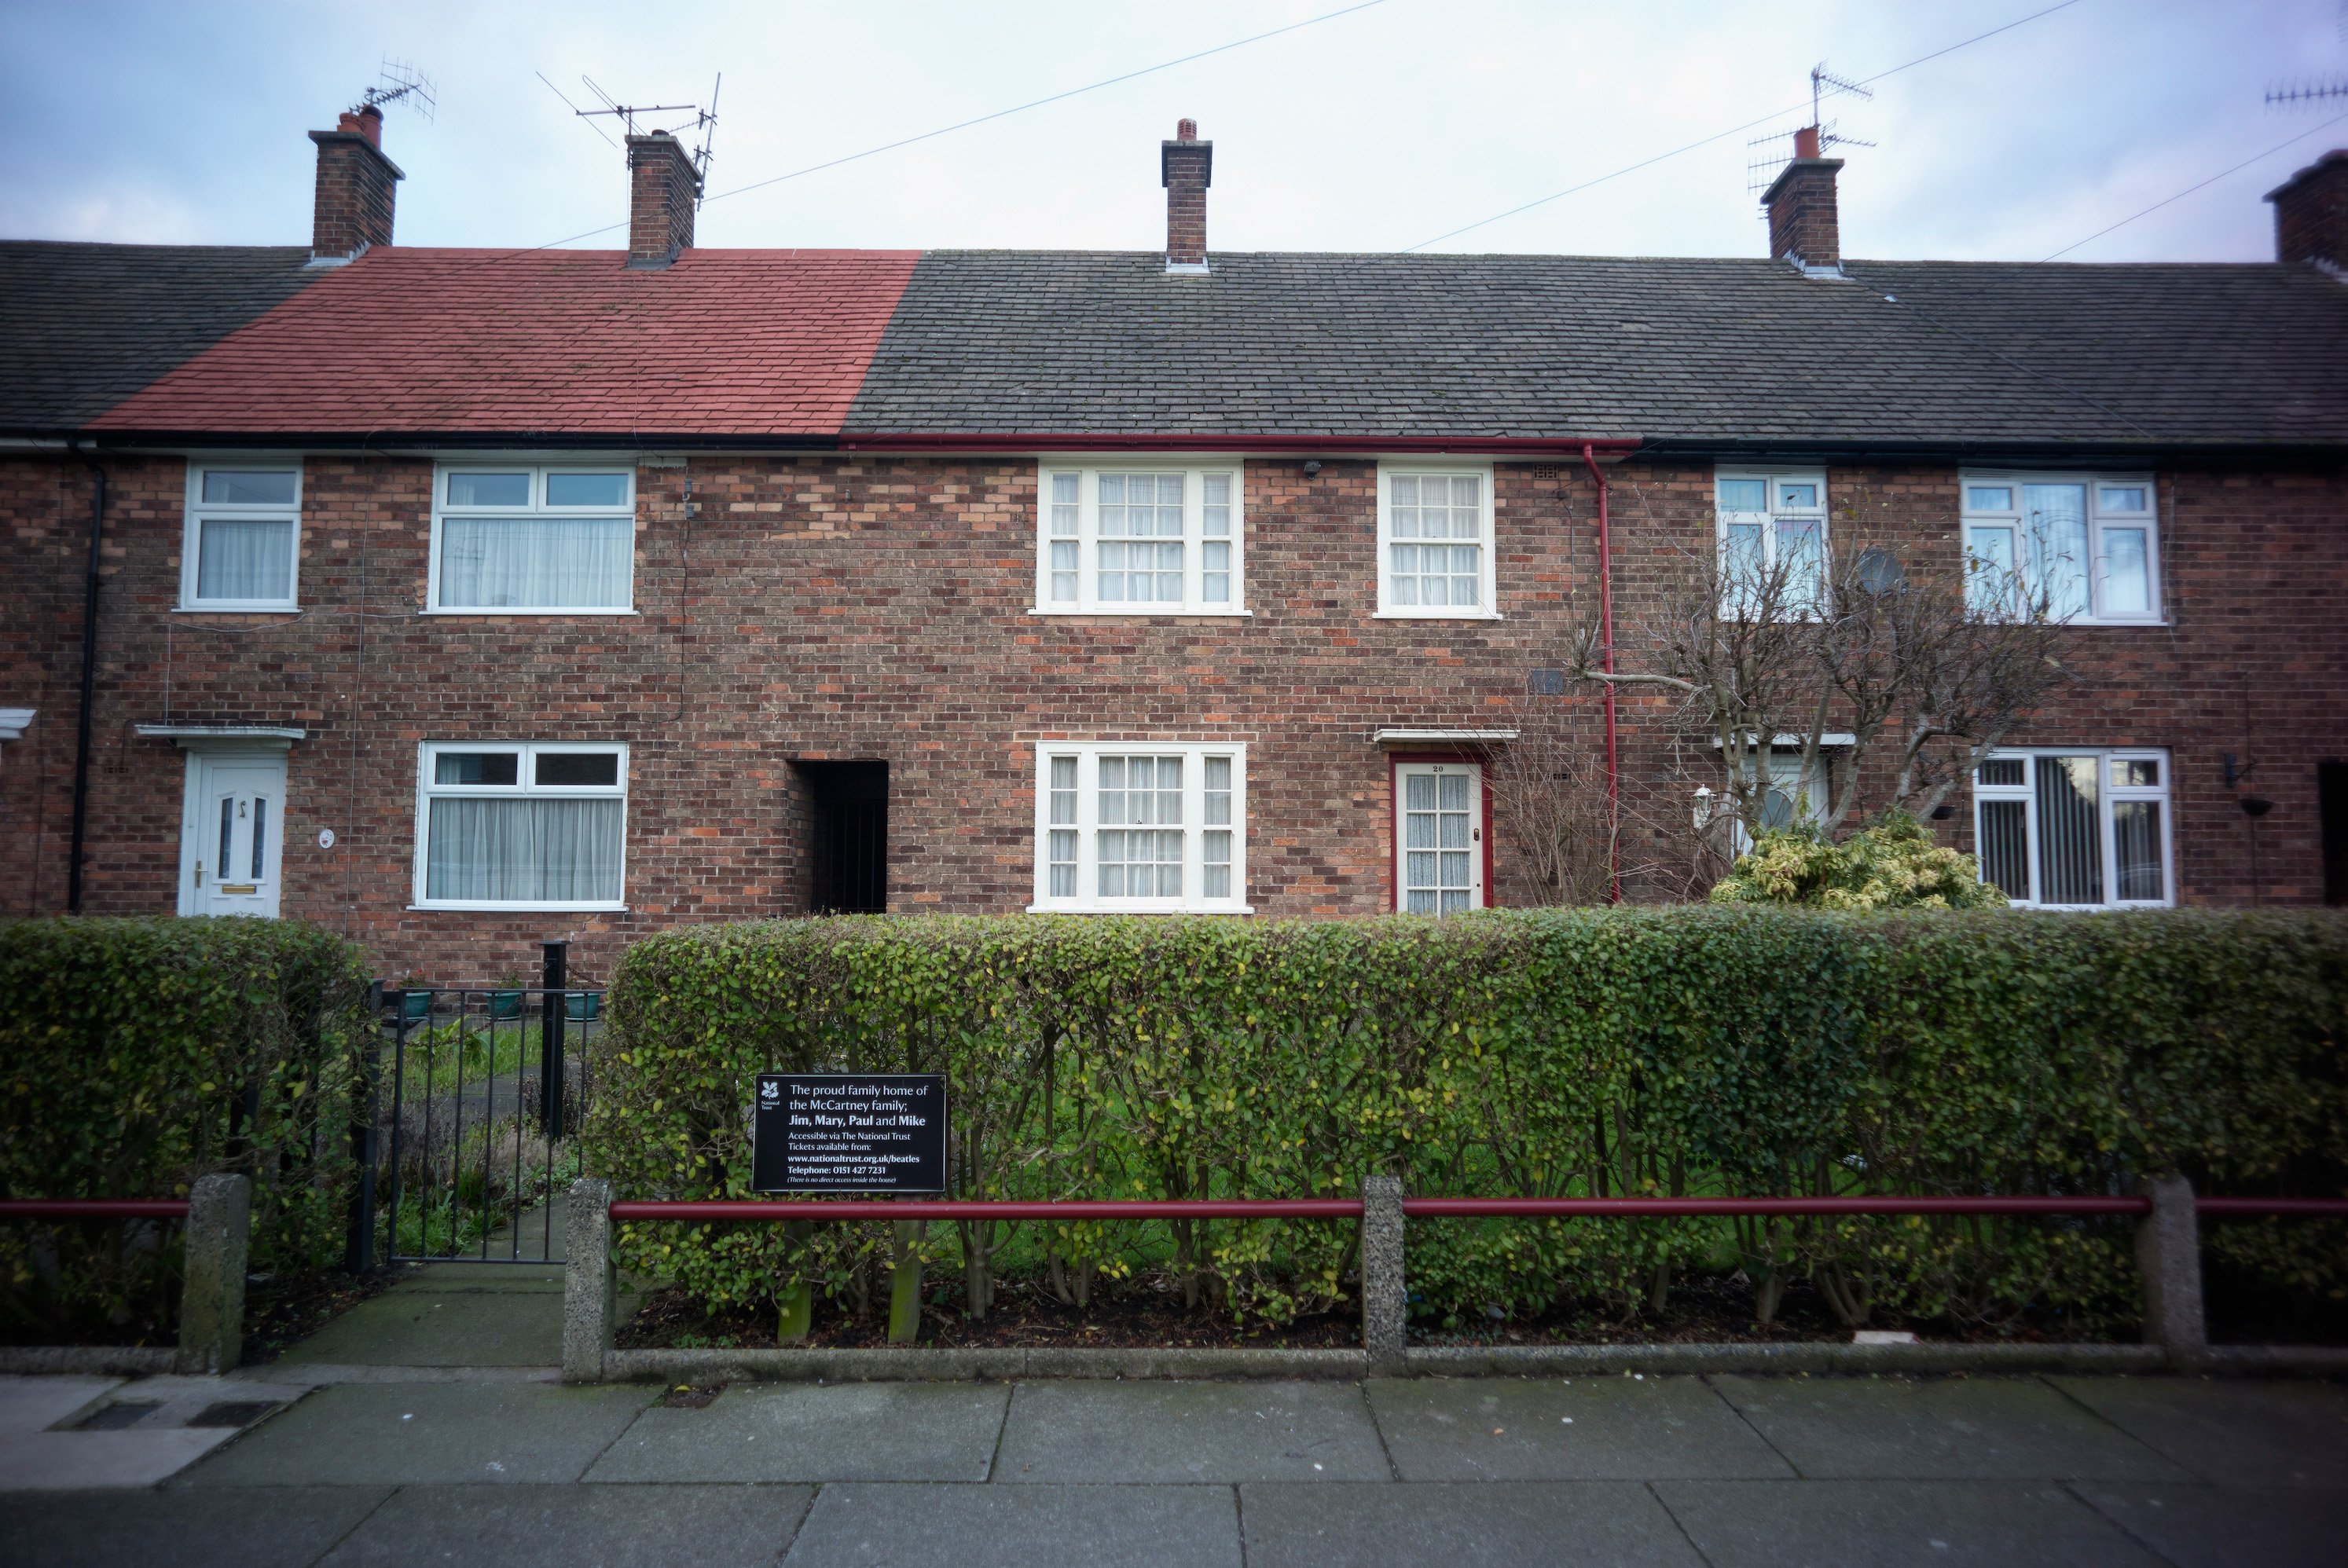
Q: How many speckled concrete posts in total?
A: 4